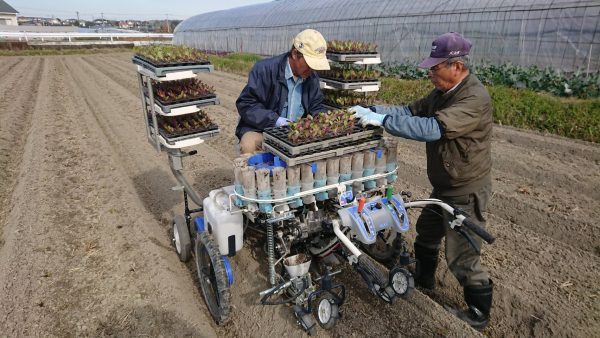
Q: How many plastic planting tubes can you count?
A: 13